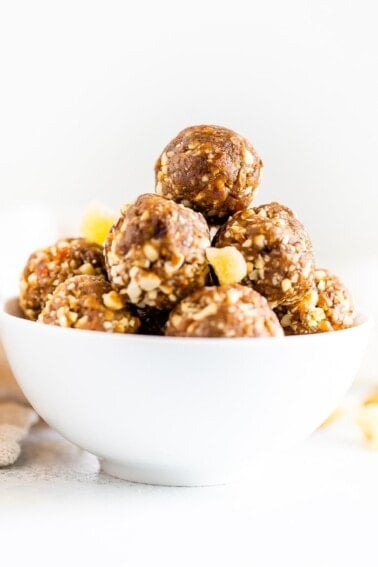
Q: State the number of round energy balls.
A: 7